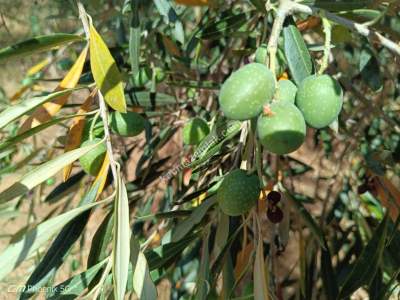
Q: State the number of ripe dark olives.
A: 2